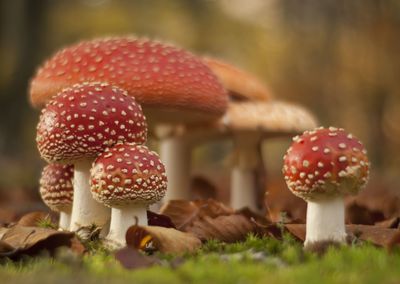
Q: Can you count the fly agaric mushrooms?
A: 7